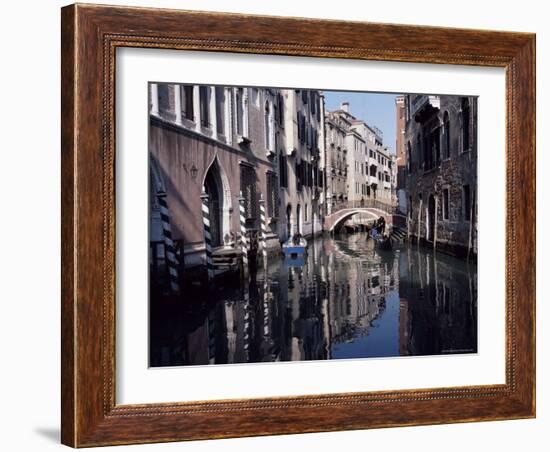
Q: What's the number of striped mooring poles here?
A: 4